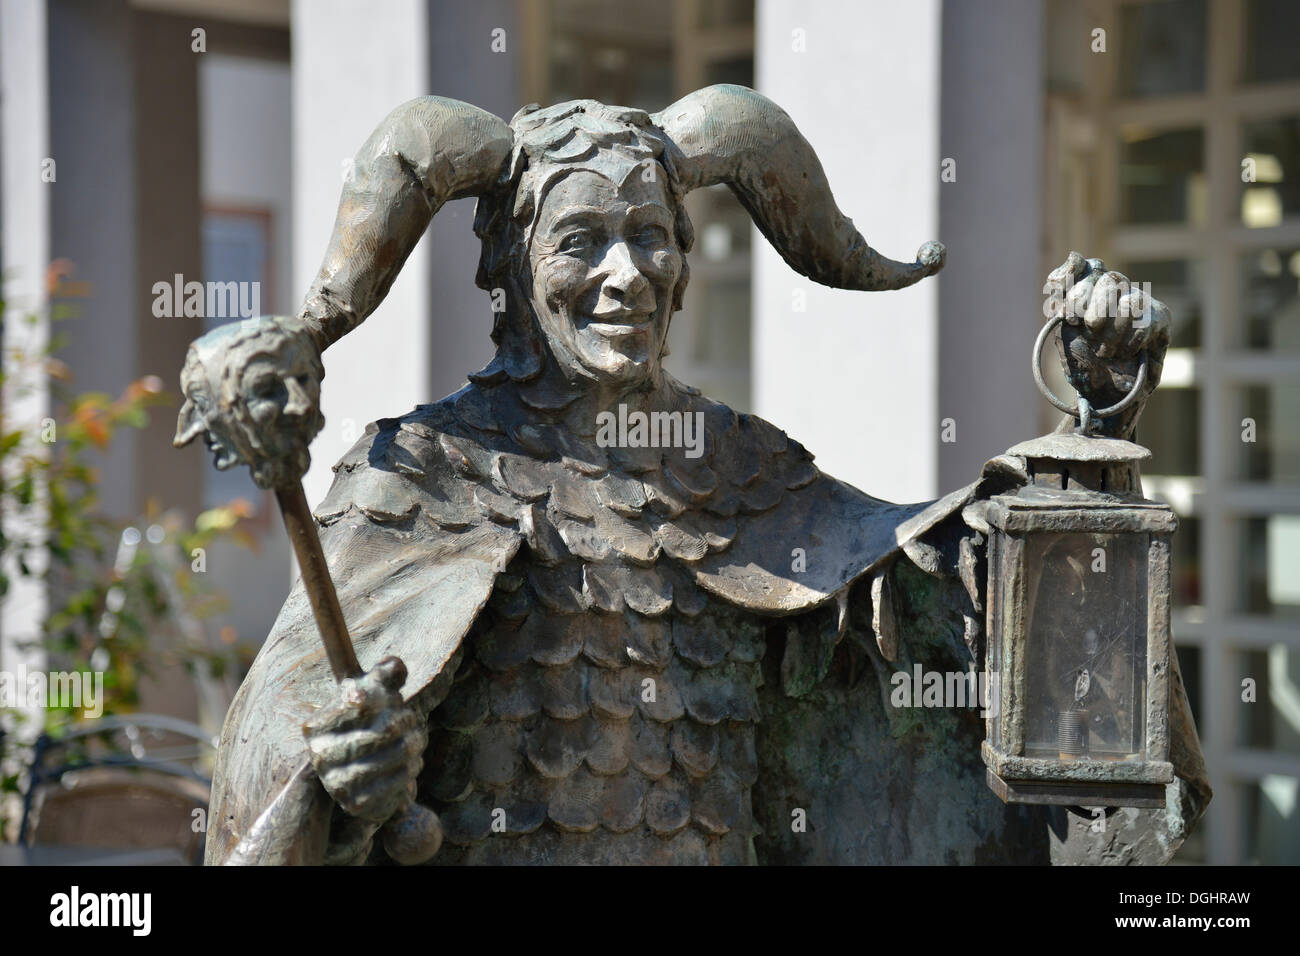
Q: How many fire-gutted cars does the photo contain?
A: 0